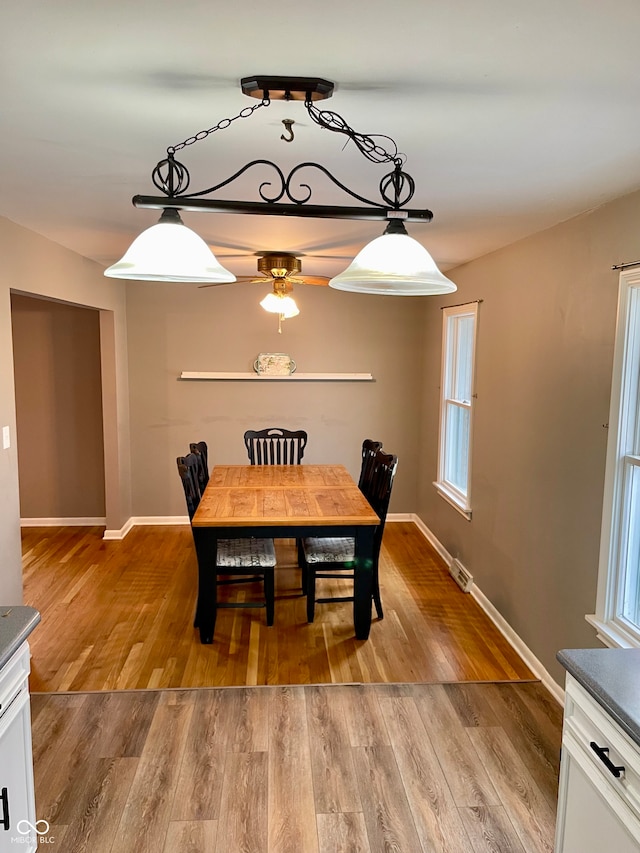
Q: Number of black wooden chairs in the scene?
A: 5